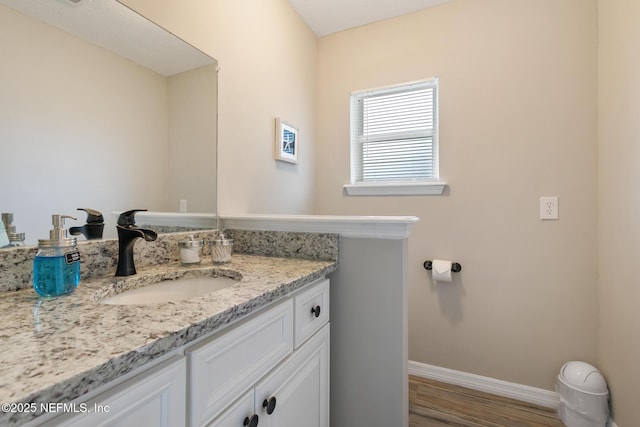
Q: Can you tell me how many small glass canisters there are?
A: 2